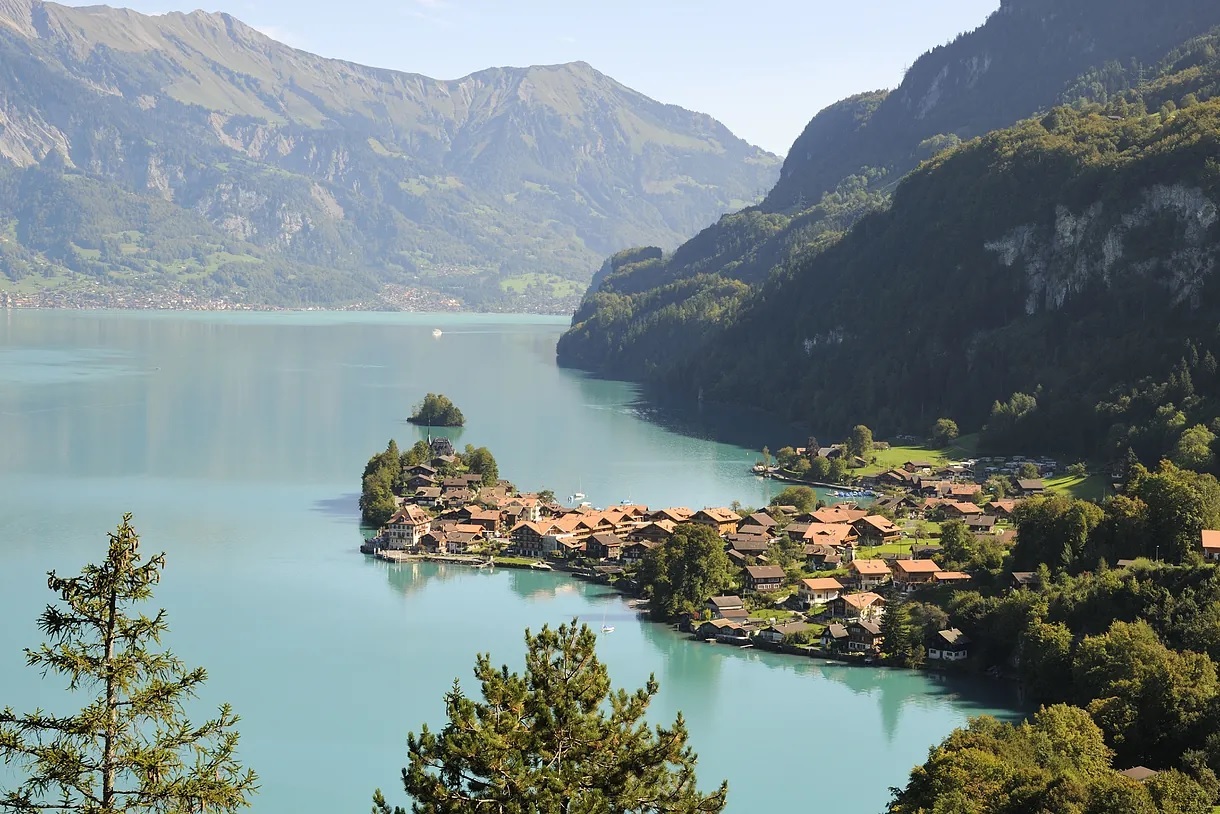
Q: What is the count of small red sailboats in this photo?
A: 0